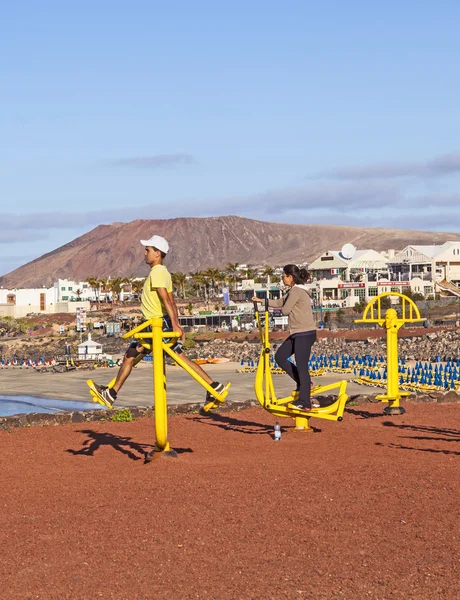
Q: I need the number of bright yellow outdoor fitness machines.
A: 3